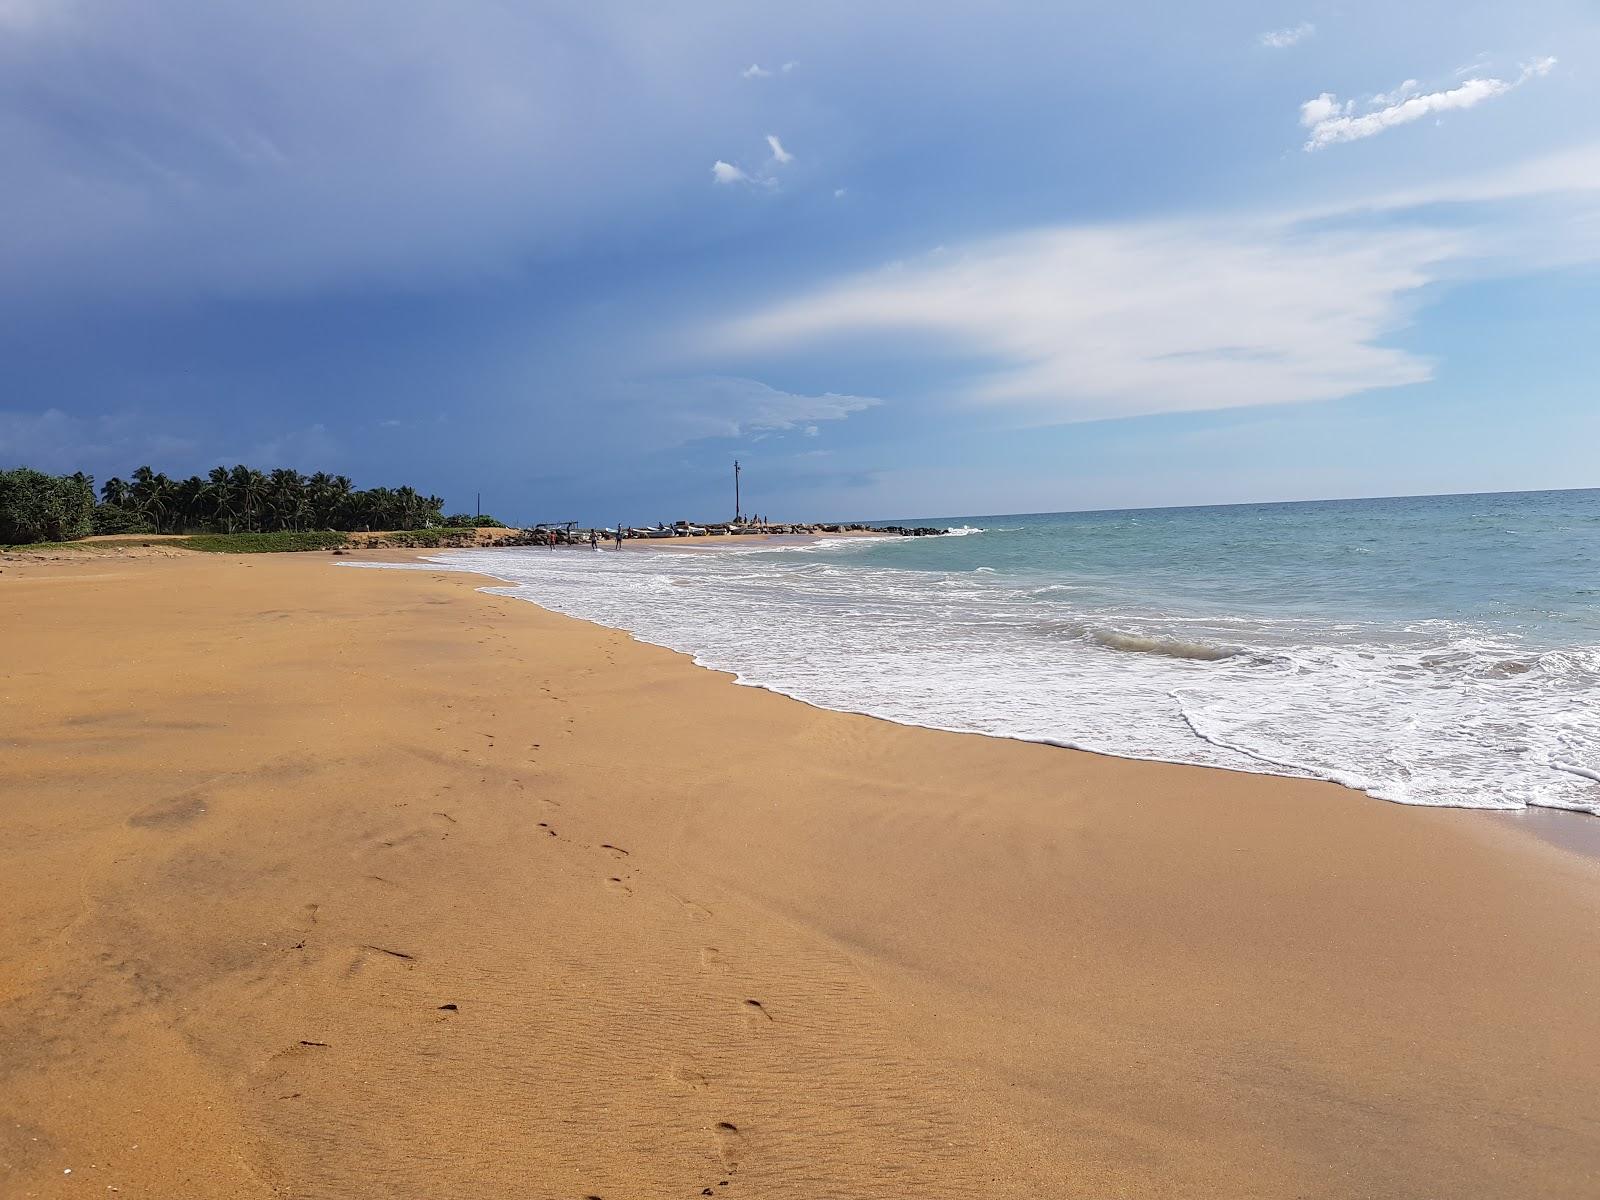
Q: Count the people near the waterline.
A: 3